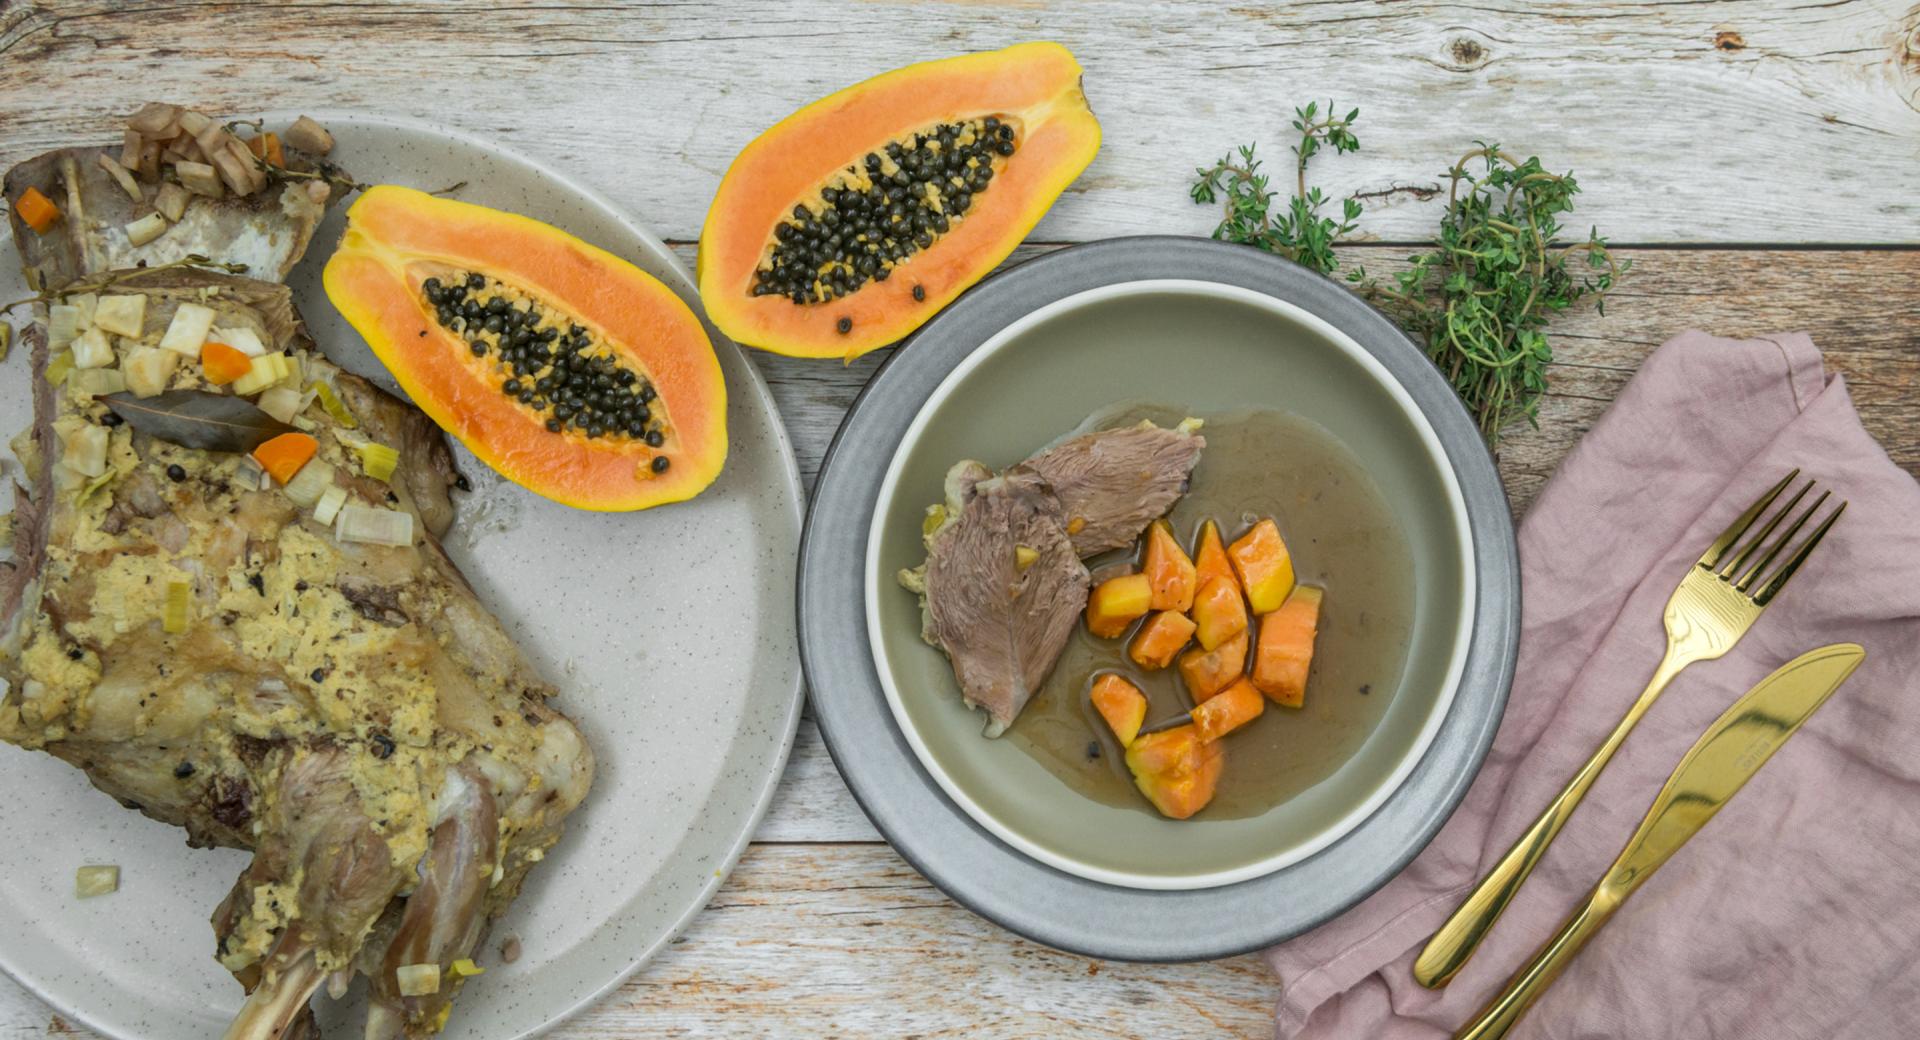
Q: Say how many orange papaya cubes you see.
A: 11